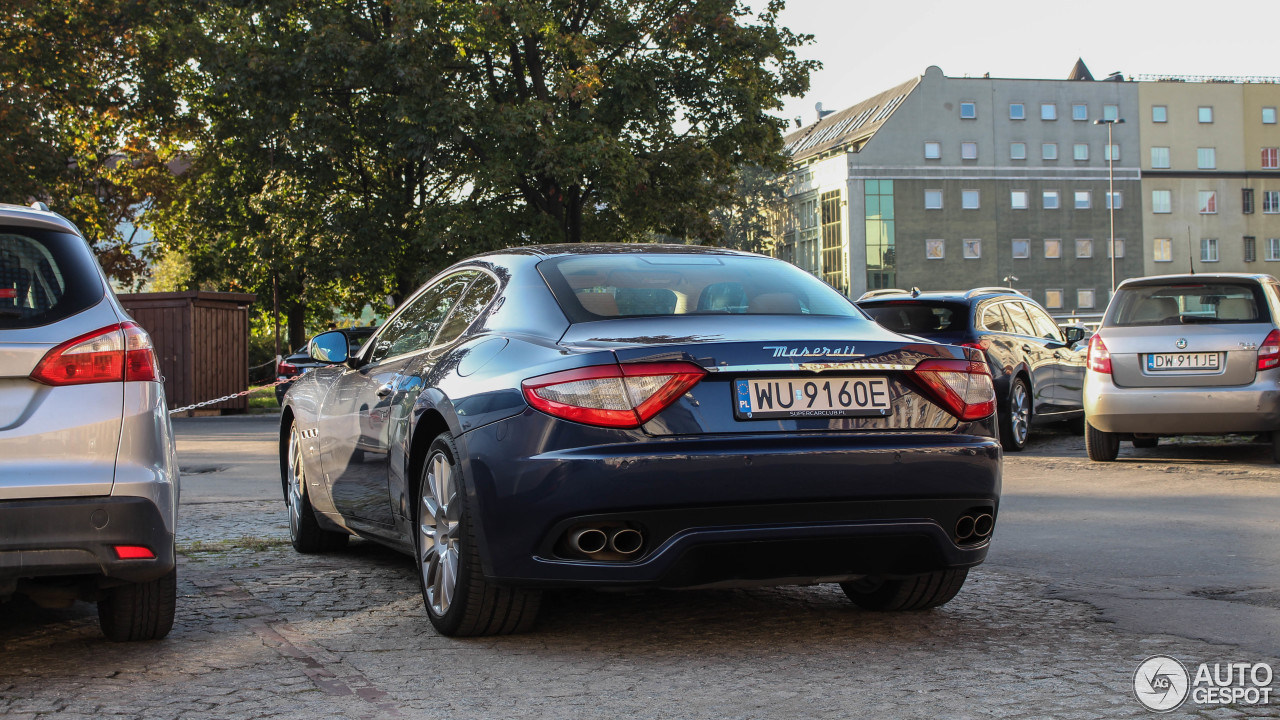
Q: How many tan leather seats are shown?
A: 2